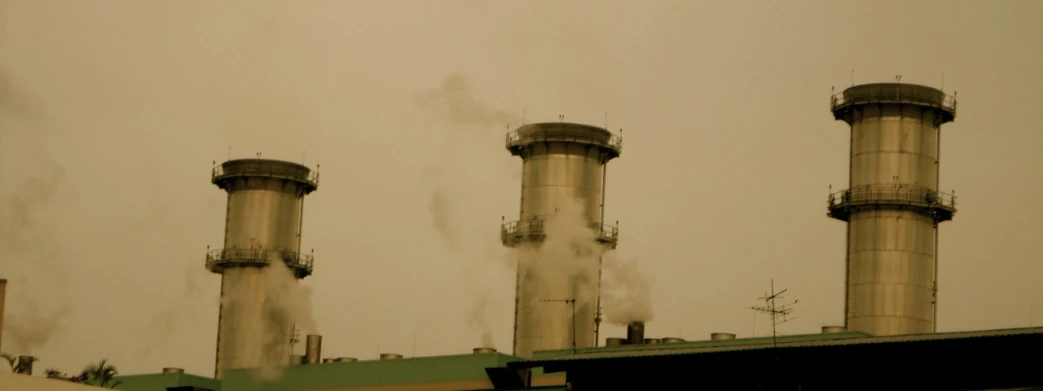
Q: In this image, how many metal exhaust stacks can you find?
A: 3